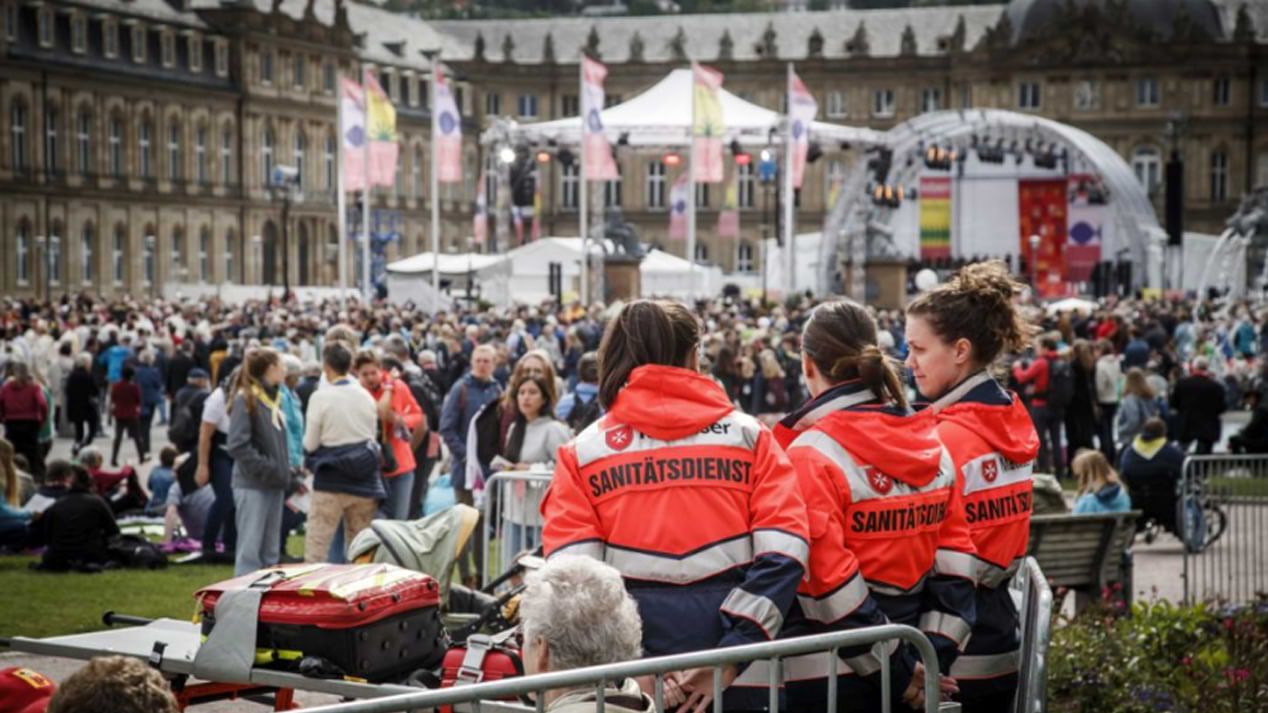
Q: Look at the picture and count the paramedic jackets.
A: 3